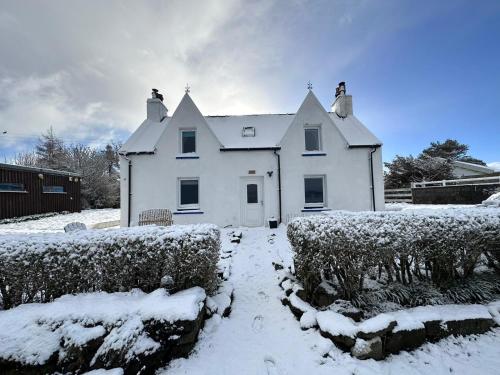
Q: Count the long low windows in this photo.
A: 2